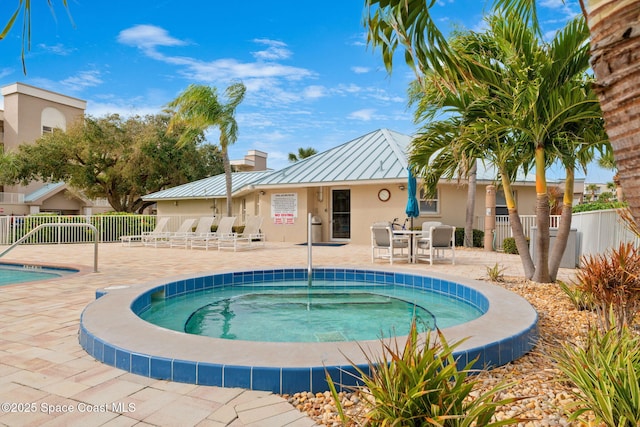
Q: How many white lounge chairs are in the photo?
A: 5